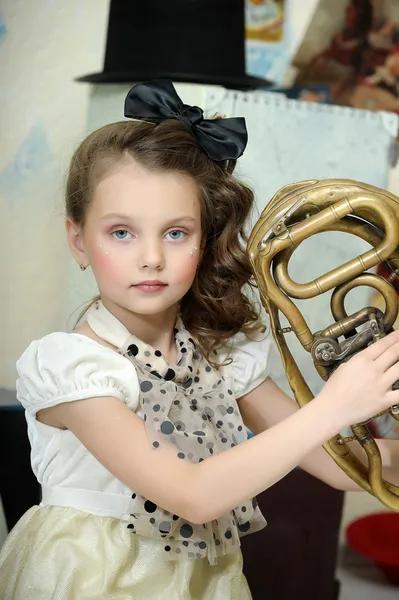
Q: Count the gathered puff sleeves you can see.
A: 2